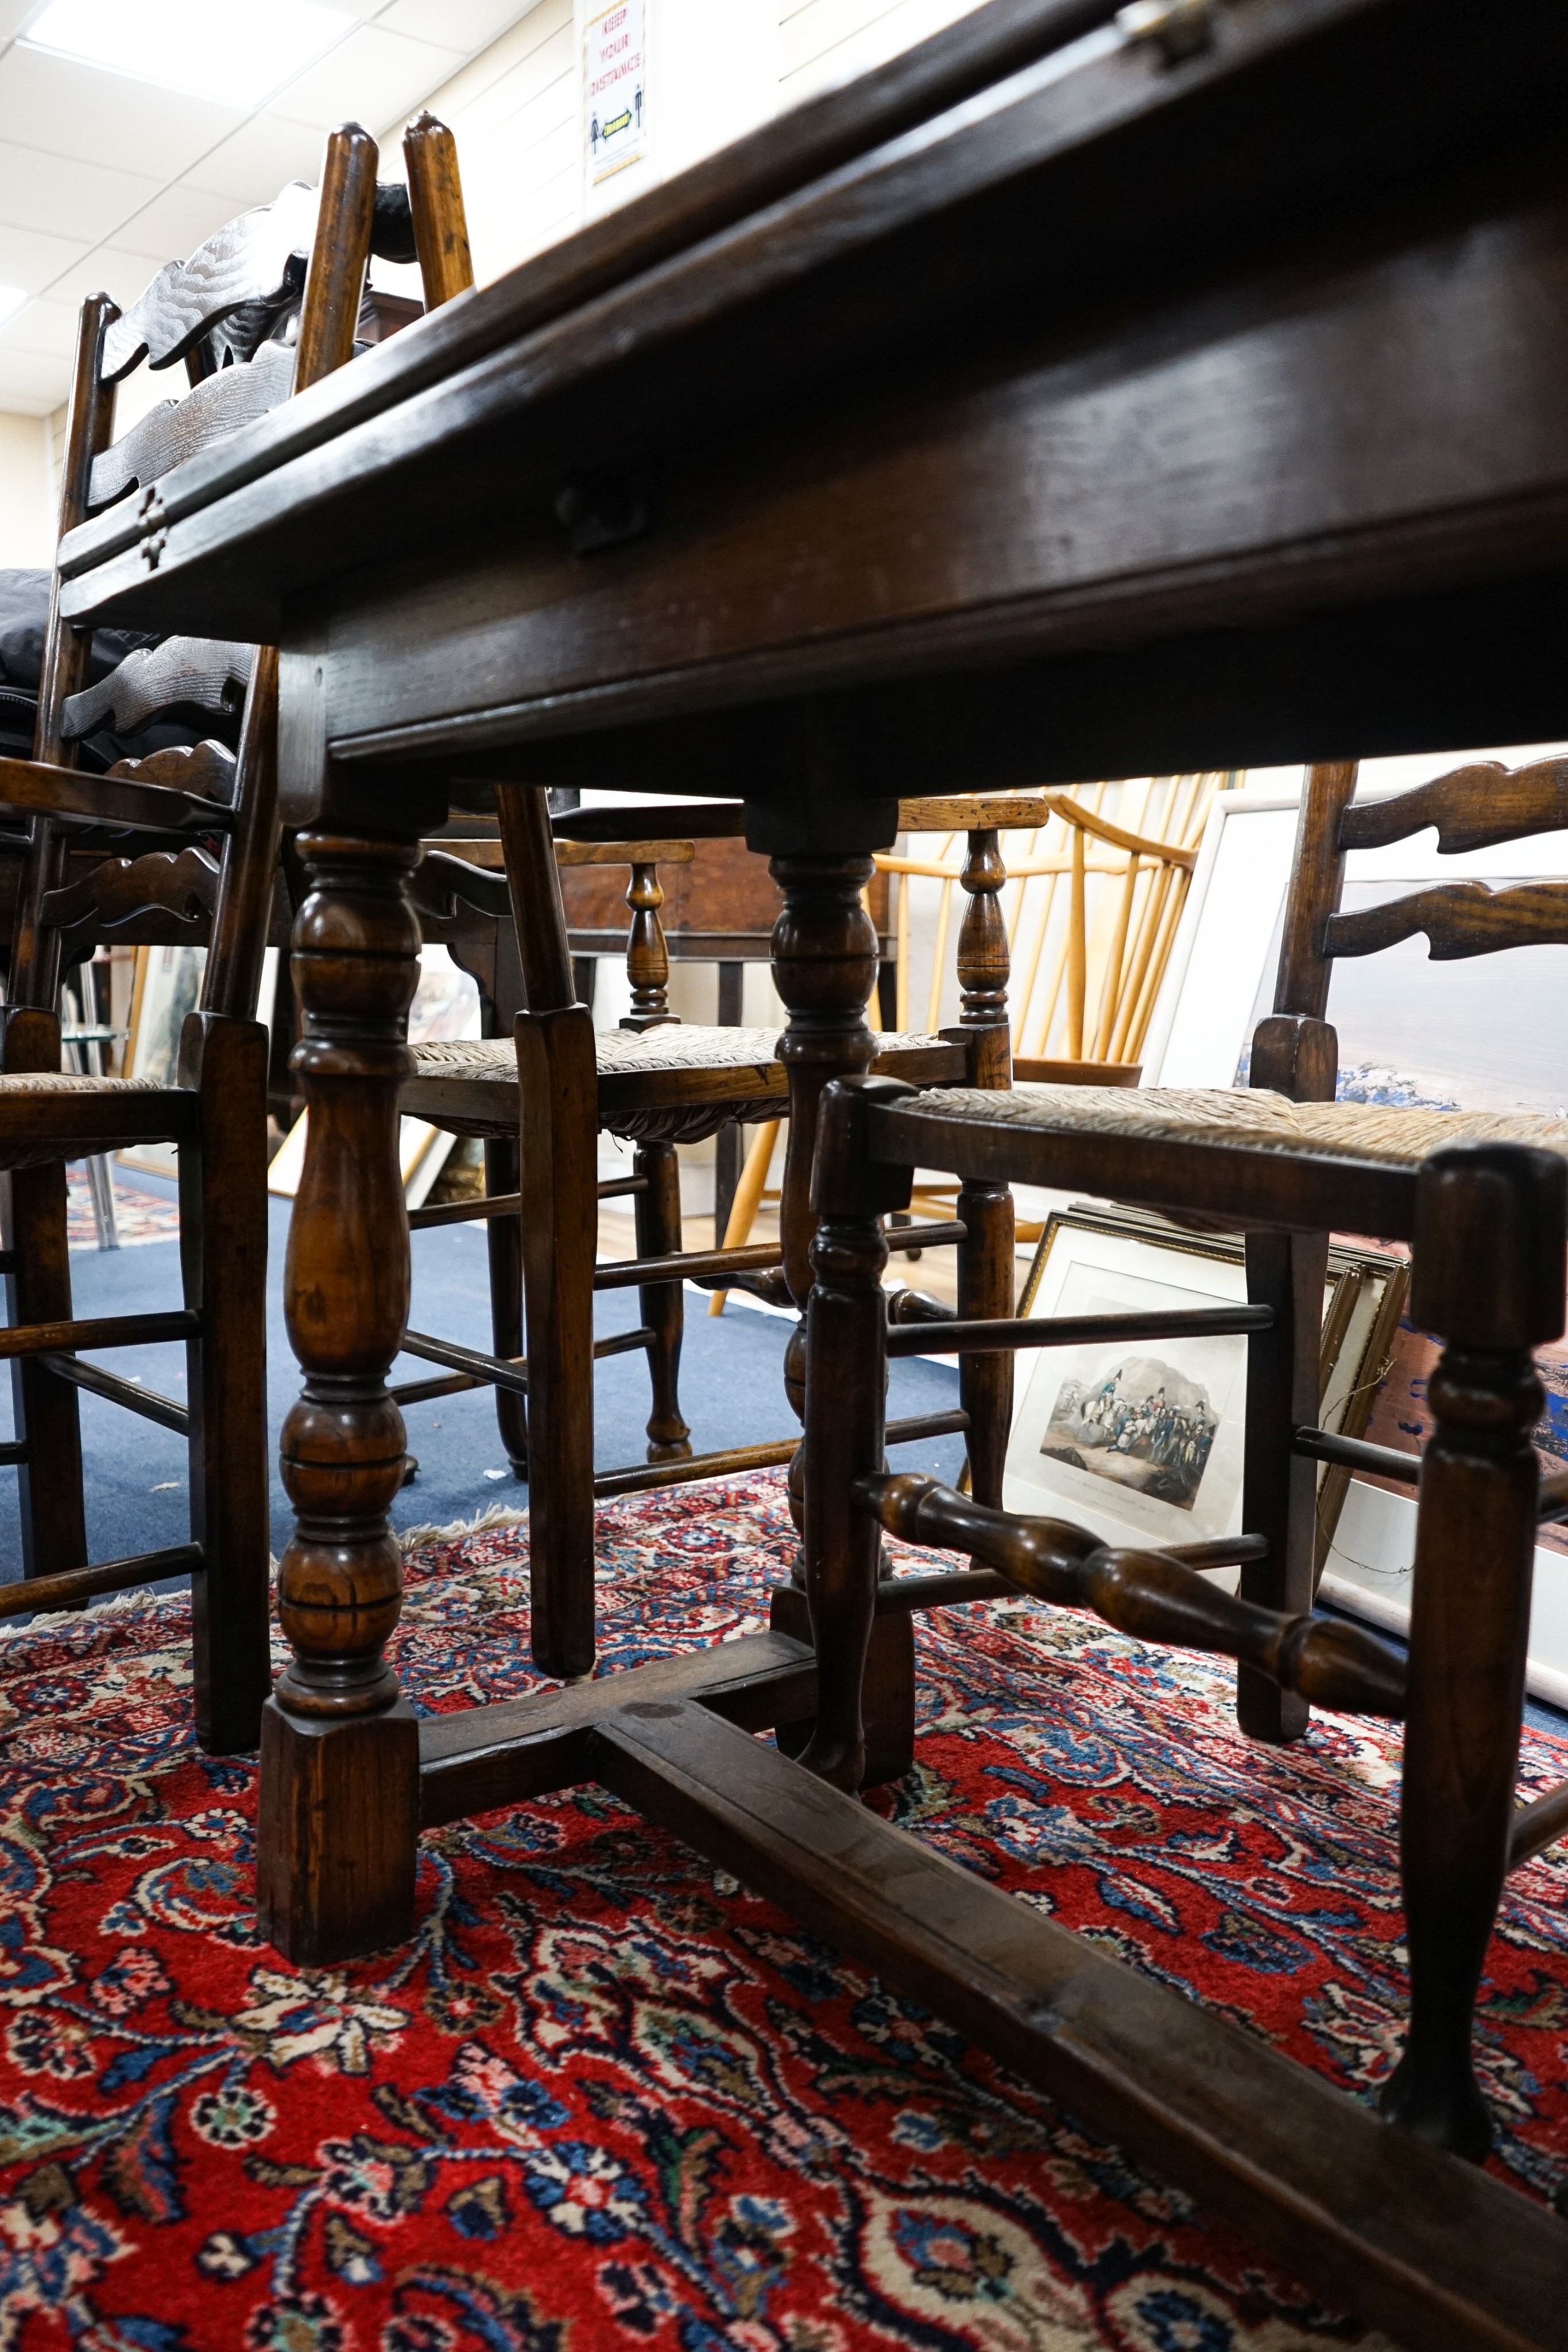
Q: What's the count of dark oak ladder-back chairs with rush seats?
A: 3